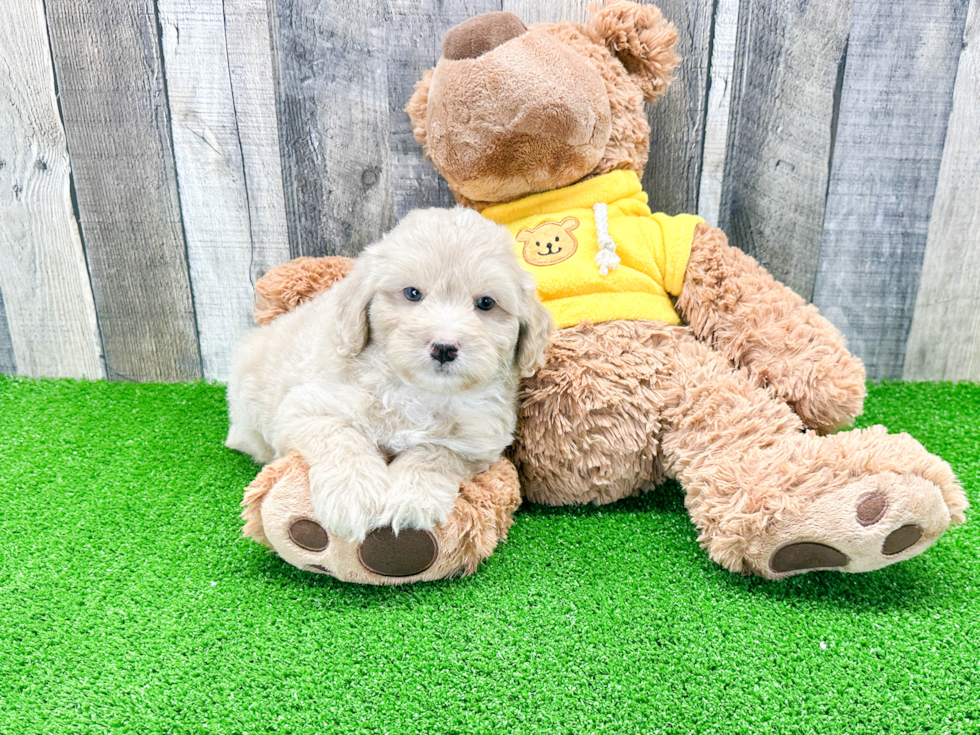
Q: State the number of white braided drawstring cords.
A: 1